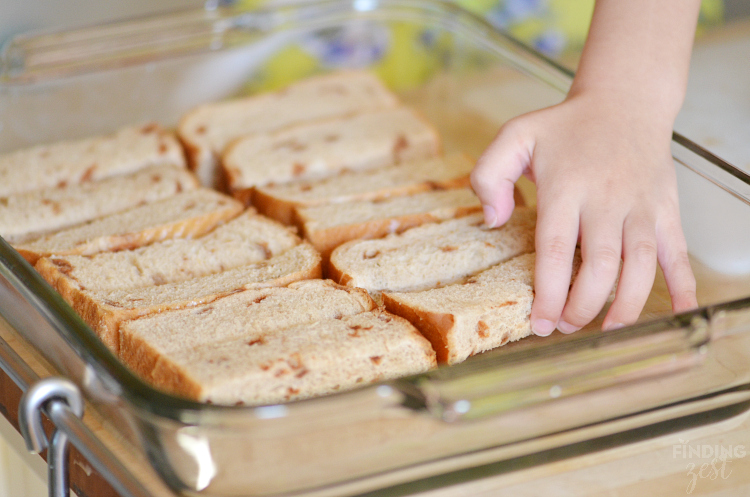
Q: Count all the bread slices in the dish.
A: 13